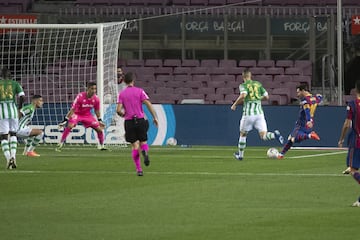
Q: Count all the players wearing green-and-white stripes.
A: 3